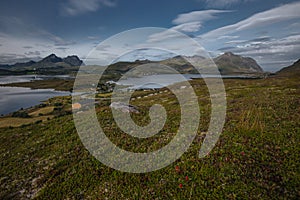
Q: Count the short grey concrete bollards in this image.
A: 0